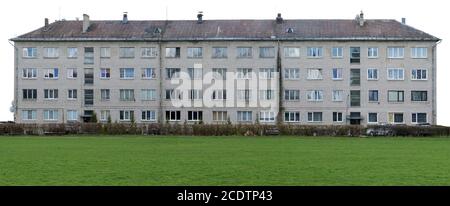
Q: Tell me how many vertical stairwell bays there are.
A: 2